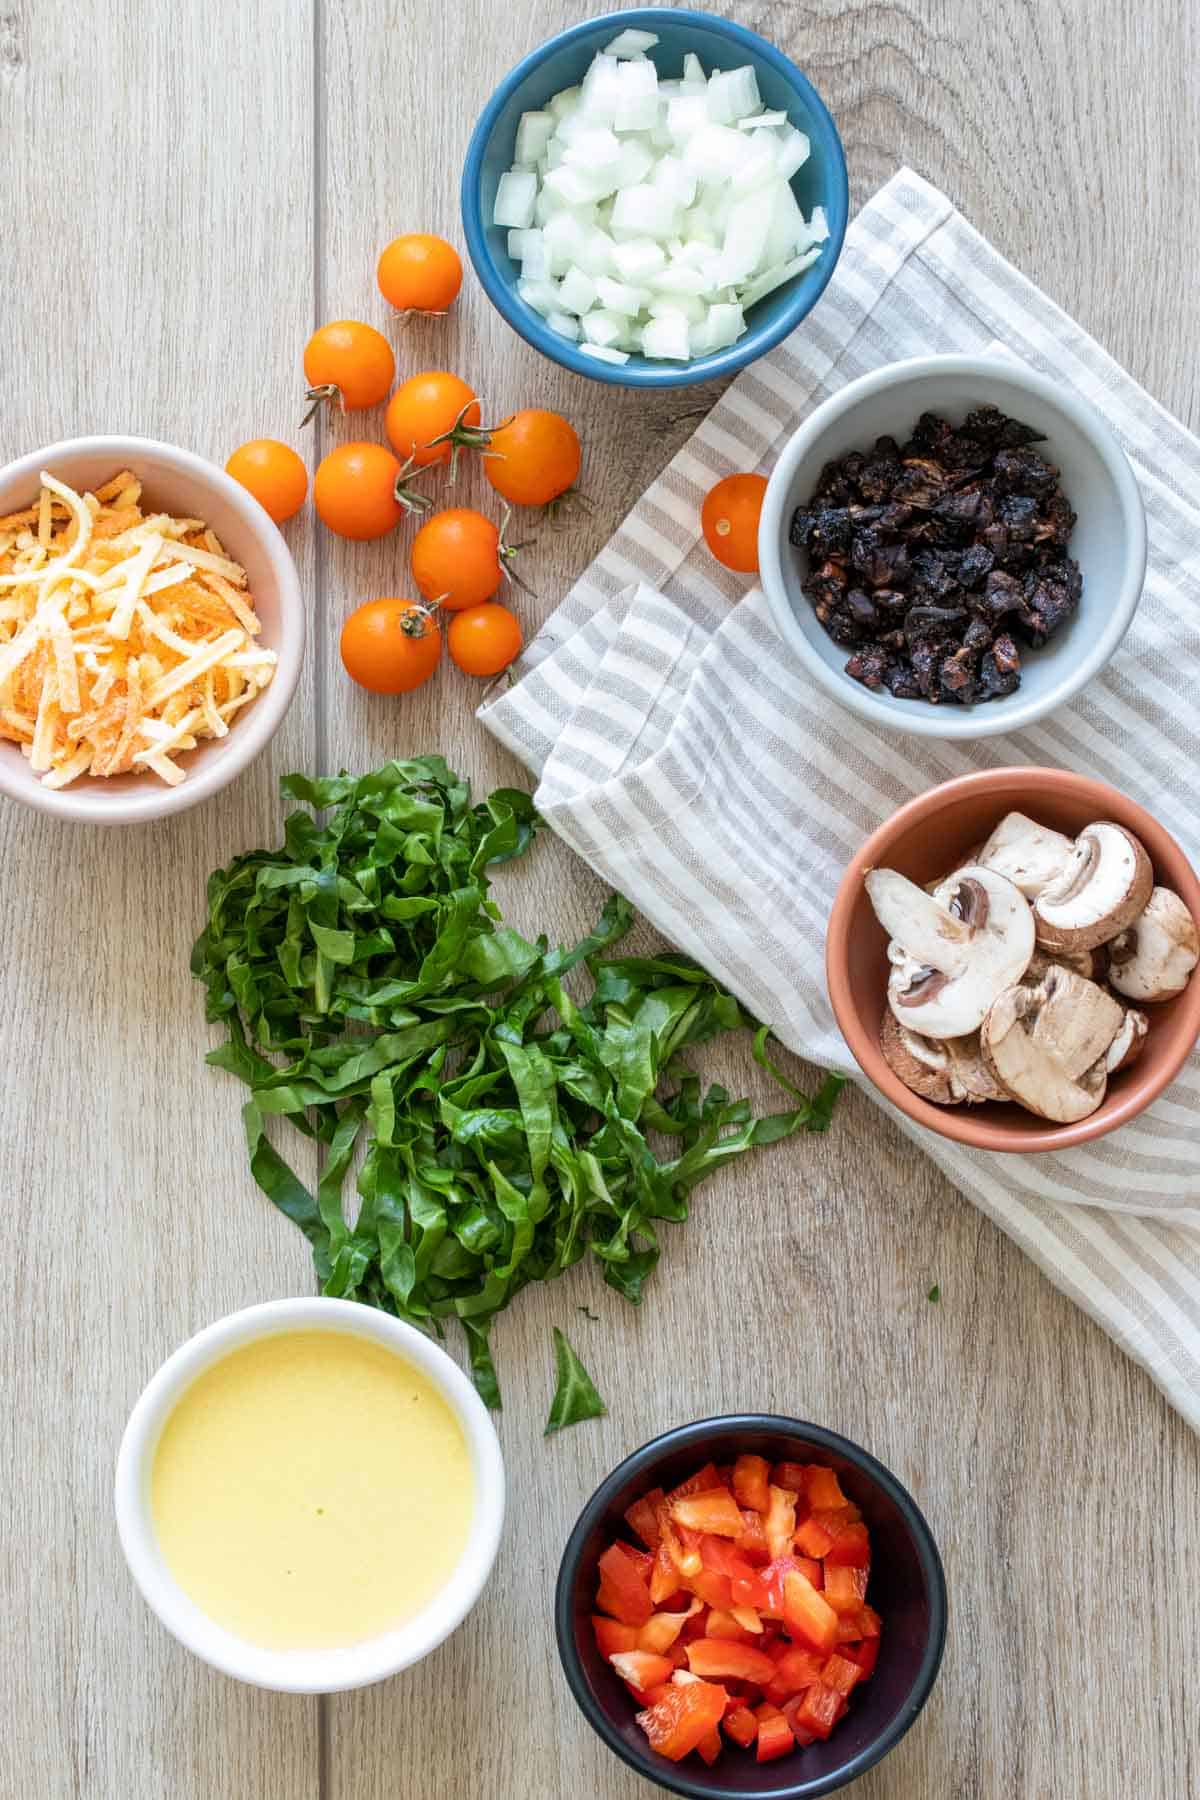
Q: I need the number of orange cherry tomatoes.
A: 10